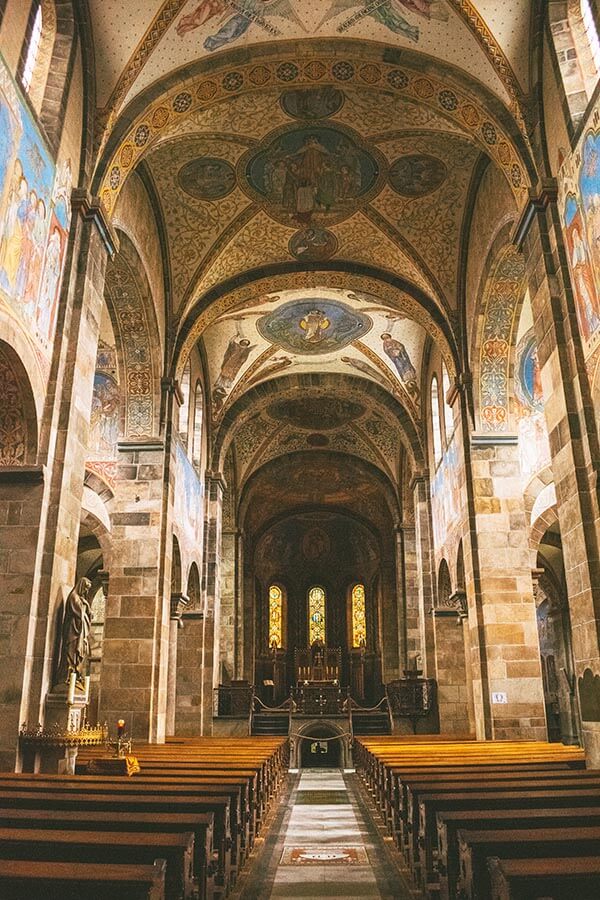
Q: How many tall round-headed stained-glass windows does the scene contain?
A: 3